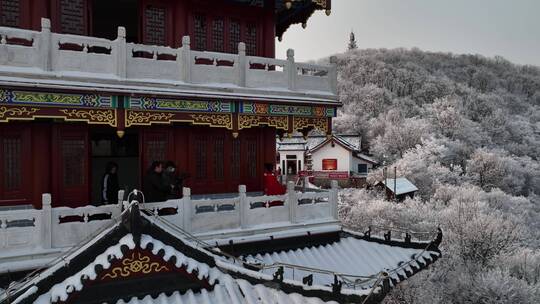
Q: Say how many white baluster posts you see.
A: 12